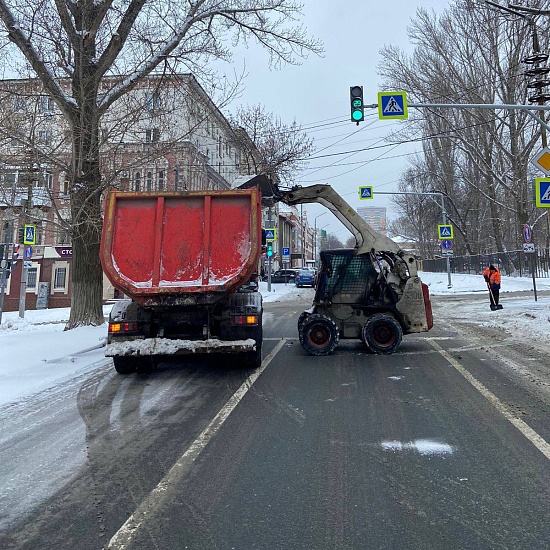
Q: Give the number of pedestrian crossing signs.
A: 6